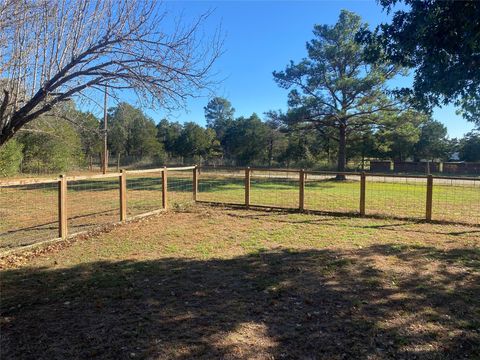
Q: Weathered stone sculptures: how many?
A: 0